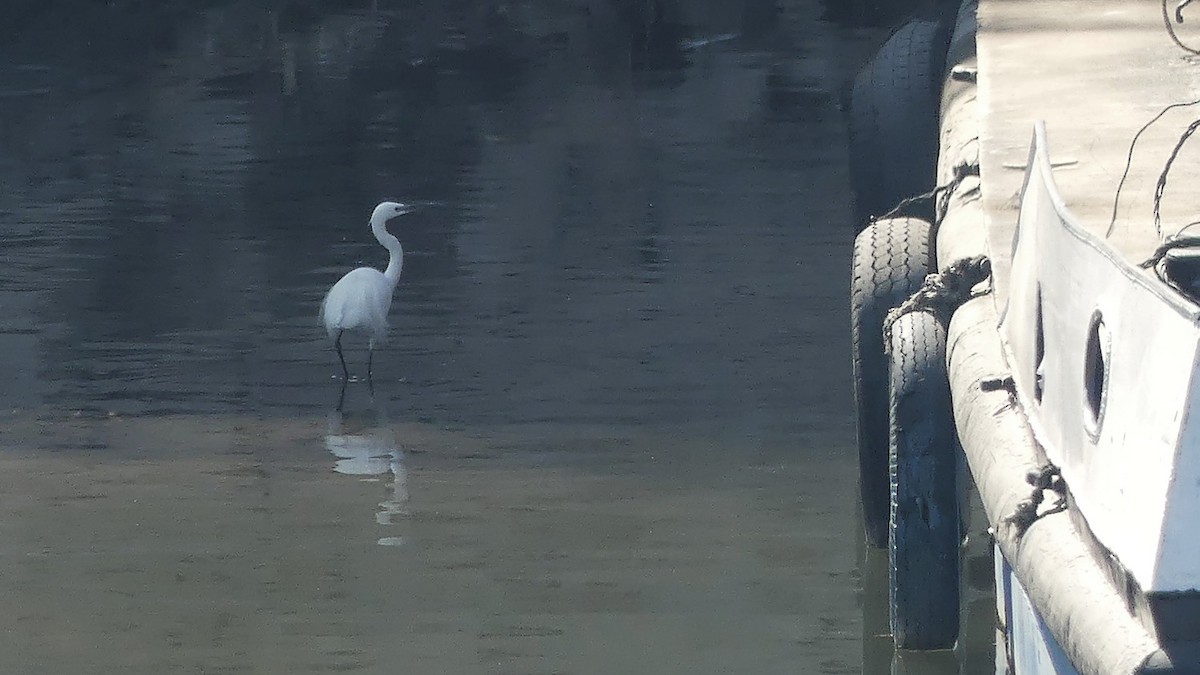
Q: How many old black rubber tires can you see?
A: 3